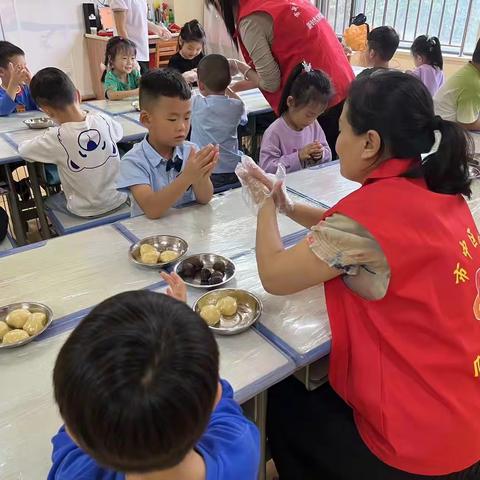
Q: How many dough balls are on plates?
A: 14